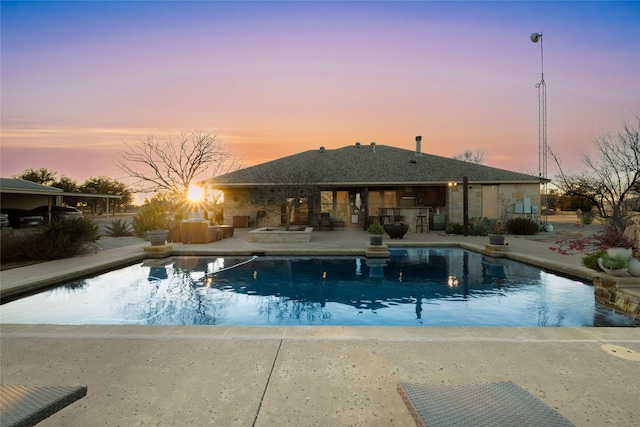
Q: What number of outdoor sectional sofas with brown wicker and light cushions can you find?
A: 1